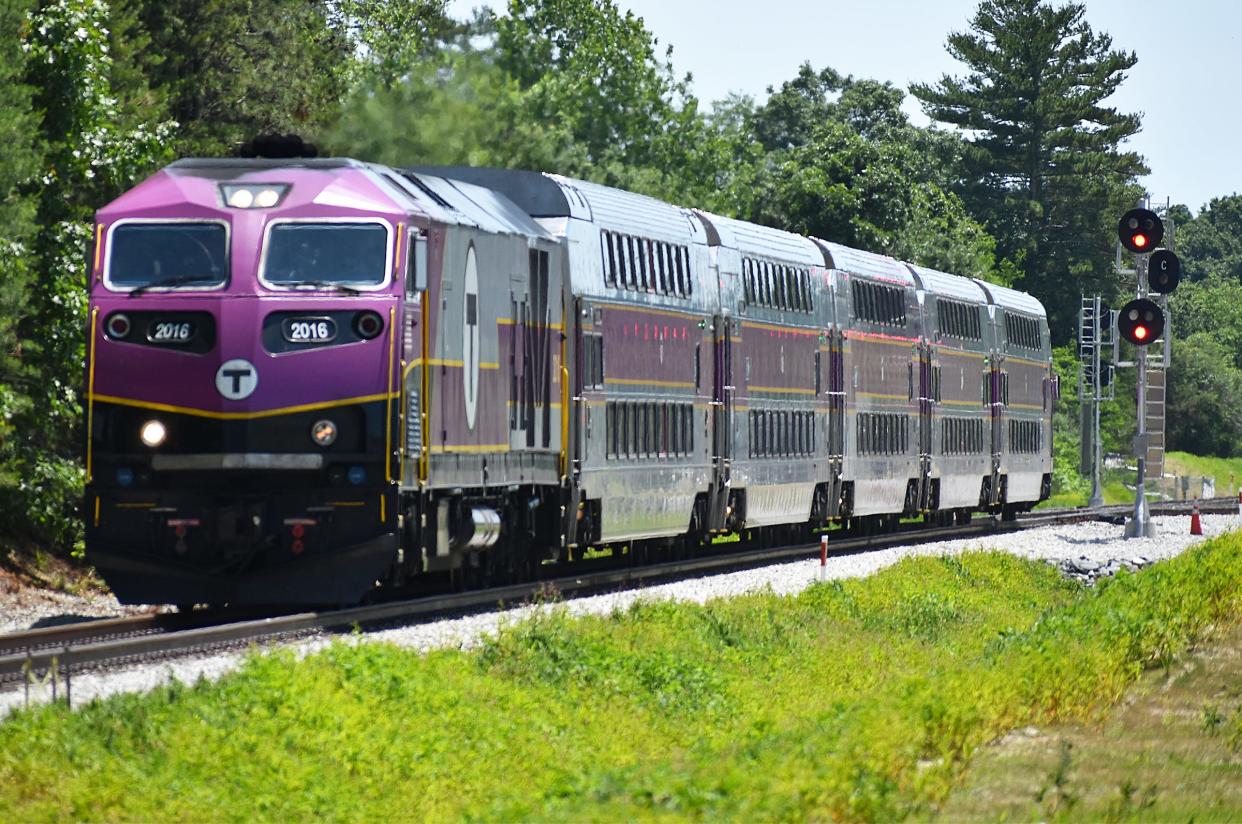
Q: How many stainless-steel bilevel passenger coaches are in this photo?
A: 5